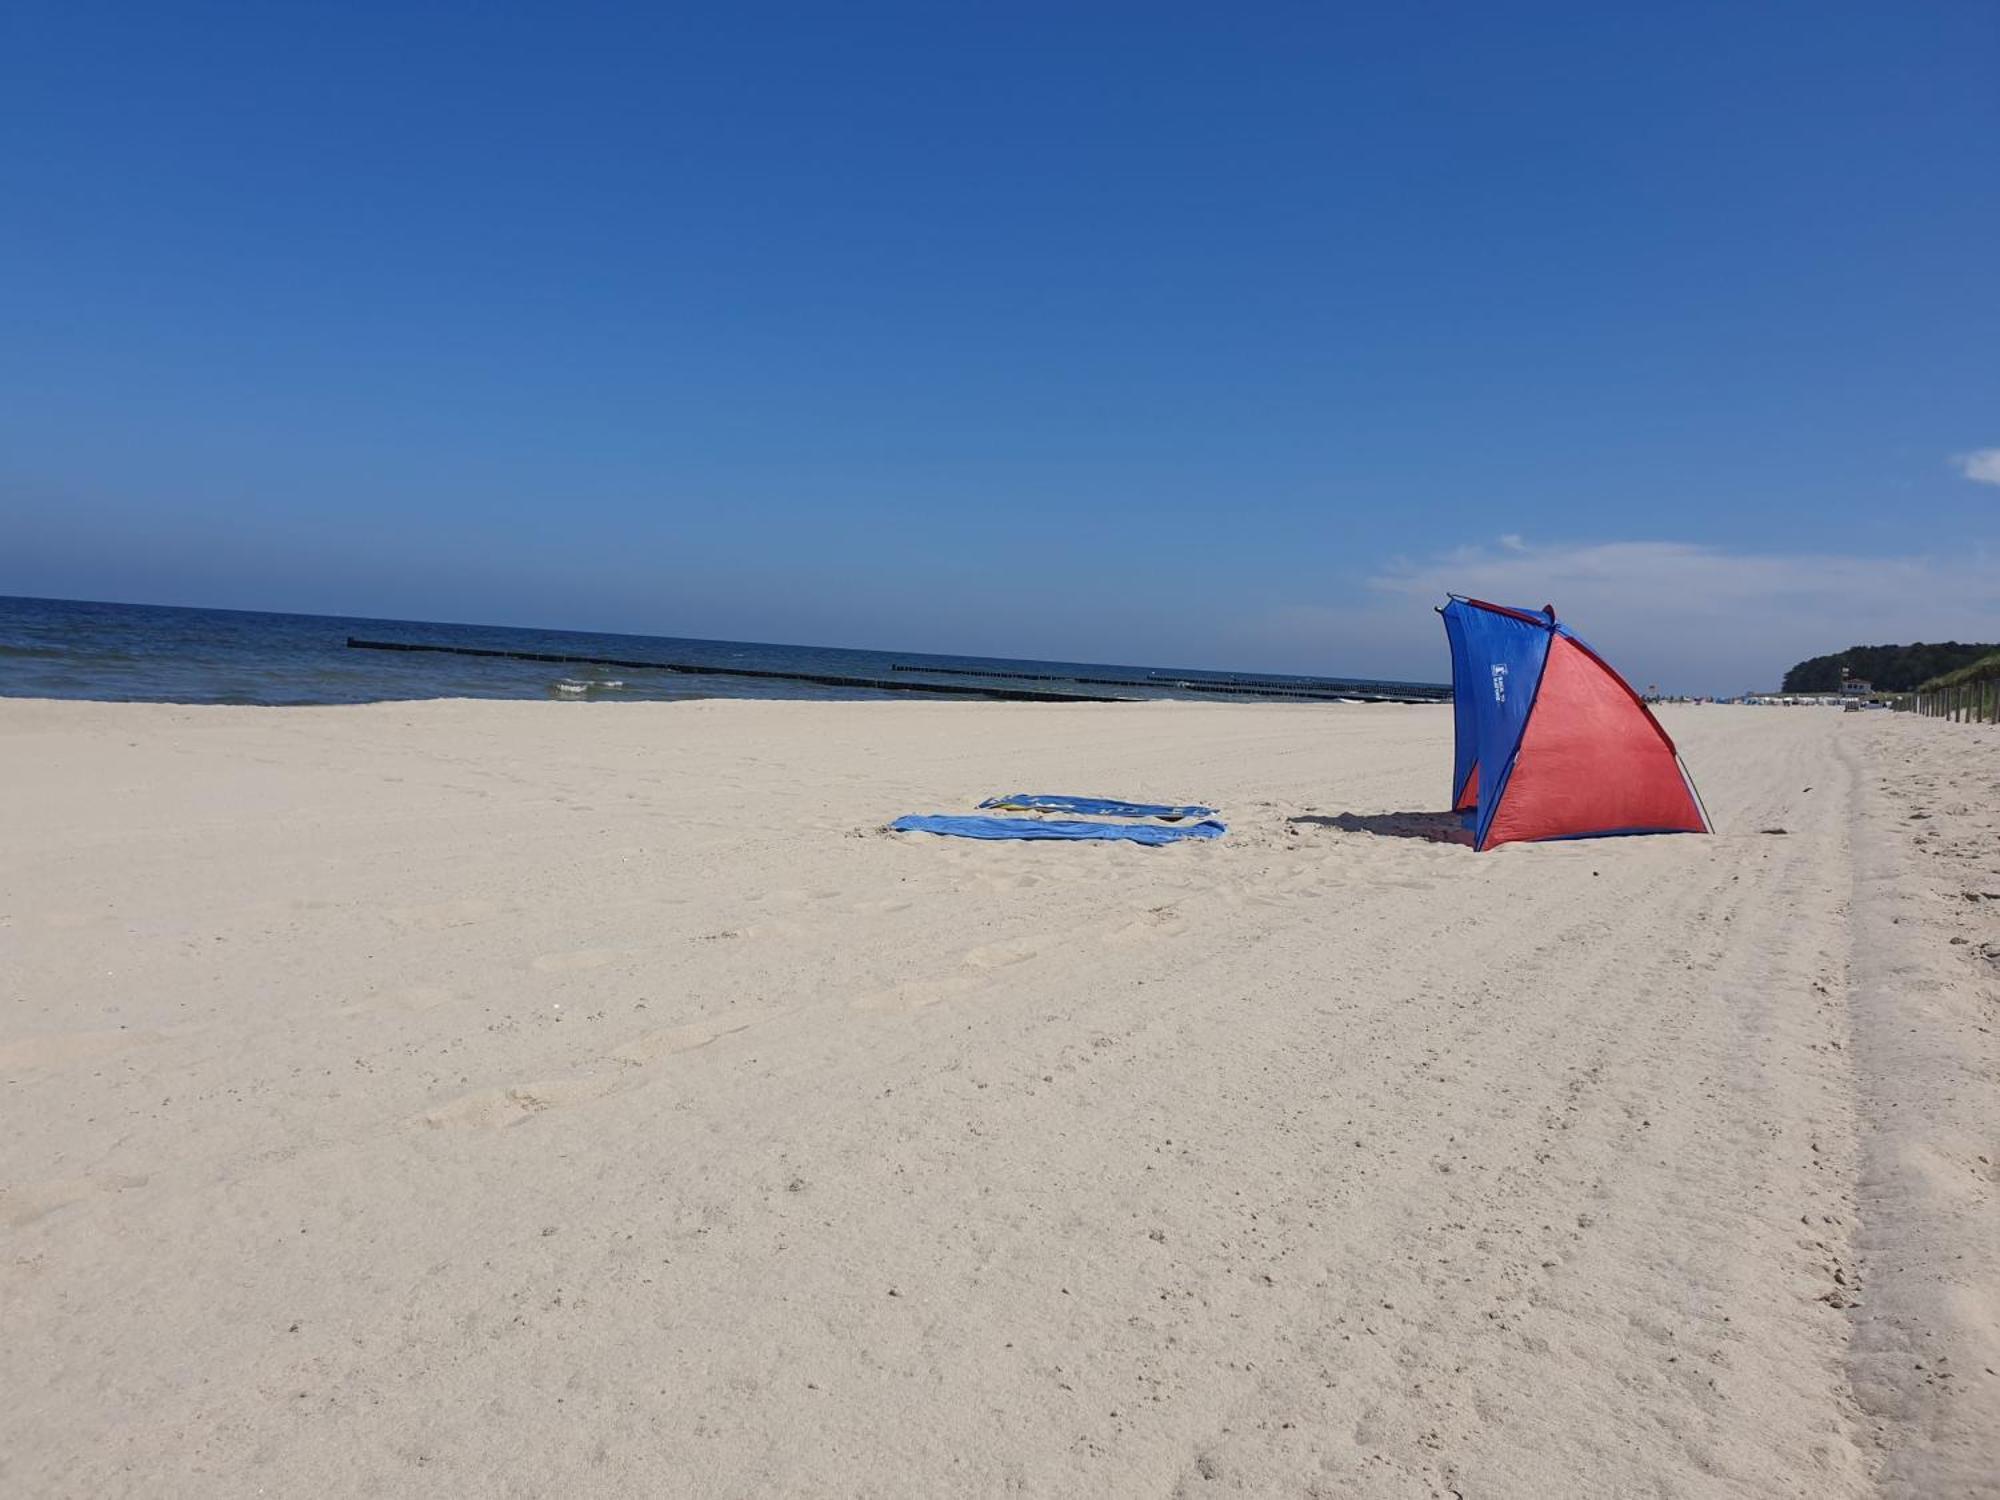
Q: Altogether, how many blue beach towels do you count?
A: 2